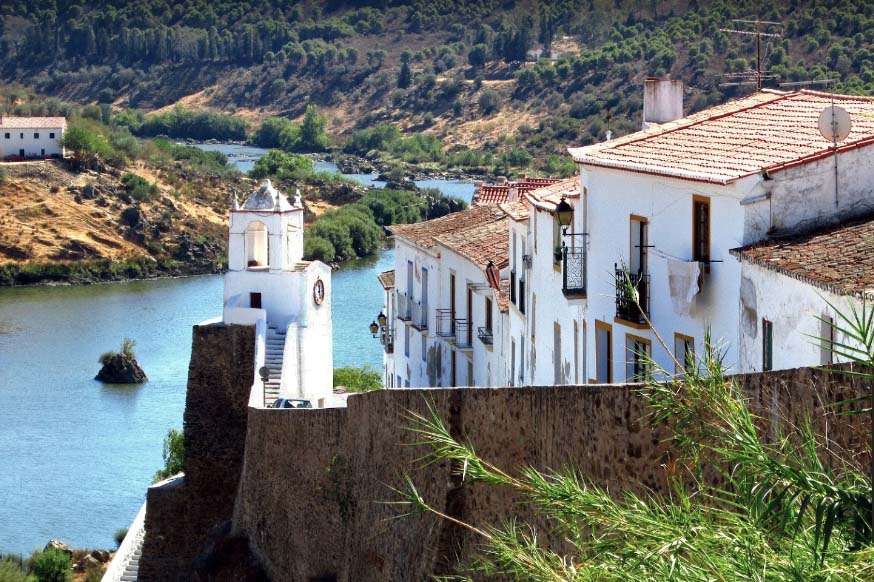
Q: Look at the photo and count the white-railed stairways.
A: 2